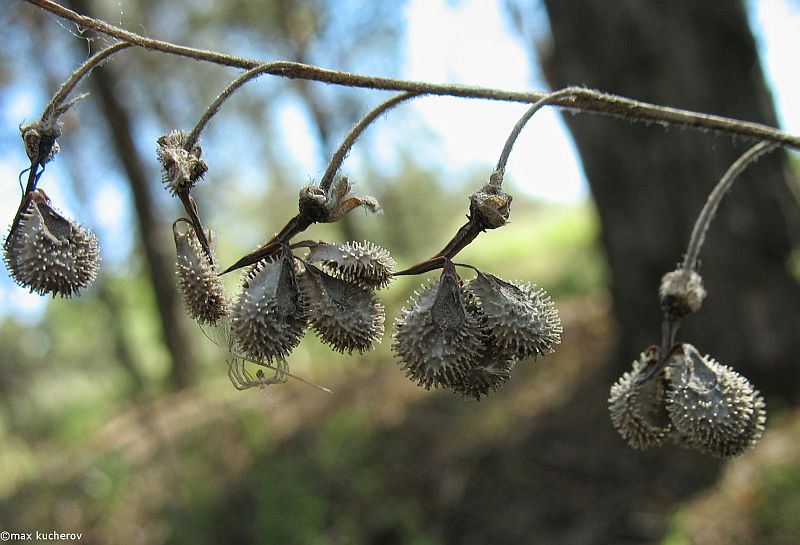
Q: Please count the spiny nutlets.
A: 10